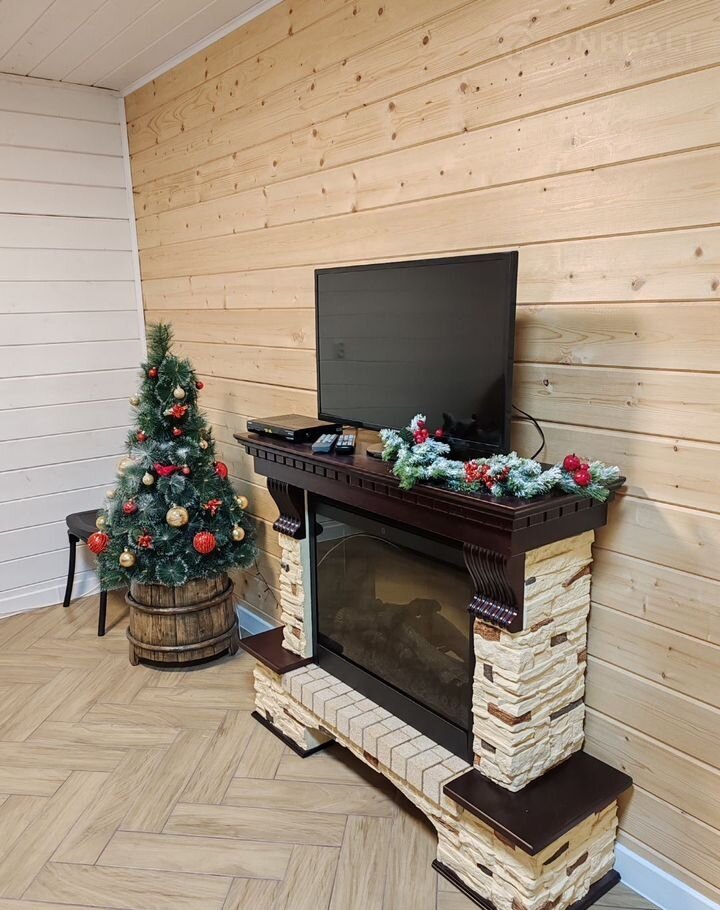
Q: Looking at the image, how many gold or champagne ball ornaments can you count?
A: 11